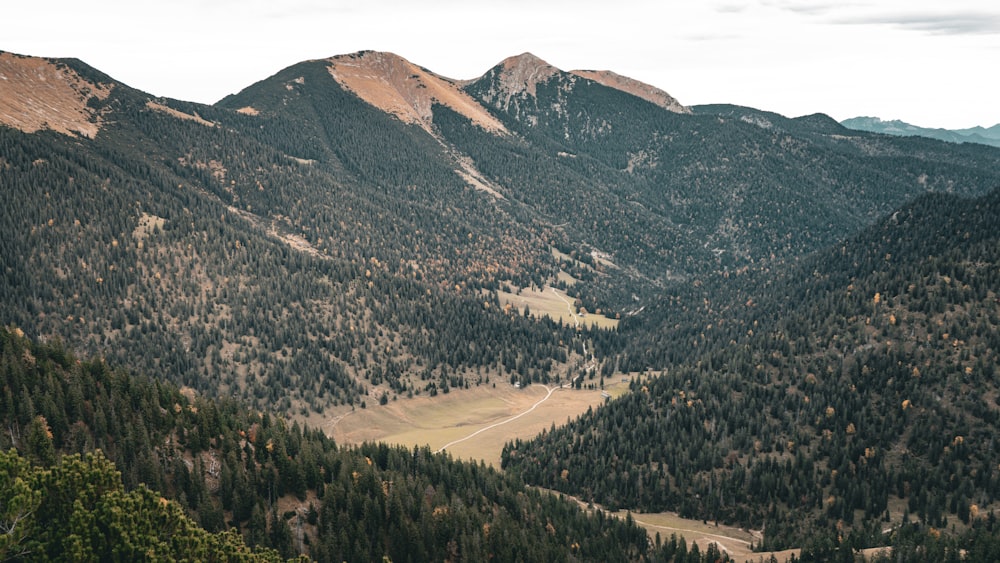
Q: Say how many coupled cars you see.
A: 0